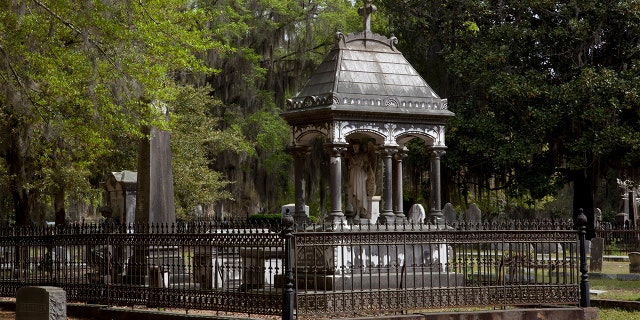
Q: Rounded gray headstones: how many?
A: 3